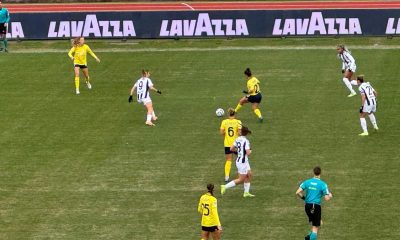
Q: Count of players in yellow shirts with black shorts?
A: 4